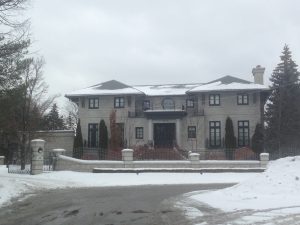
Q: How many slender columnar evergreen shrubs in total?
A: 4